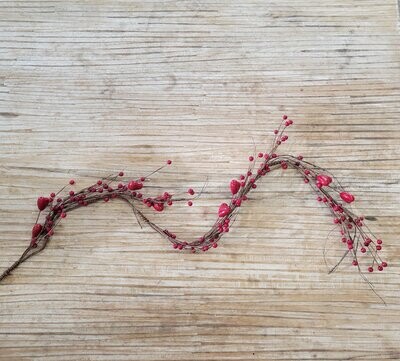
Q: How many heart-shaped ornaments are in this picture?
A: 8